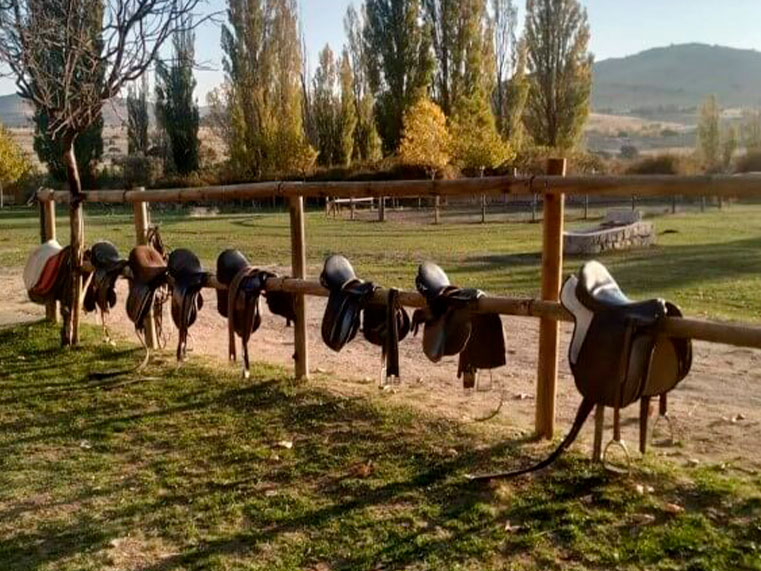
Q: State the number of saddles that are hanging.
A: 8